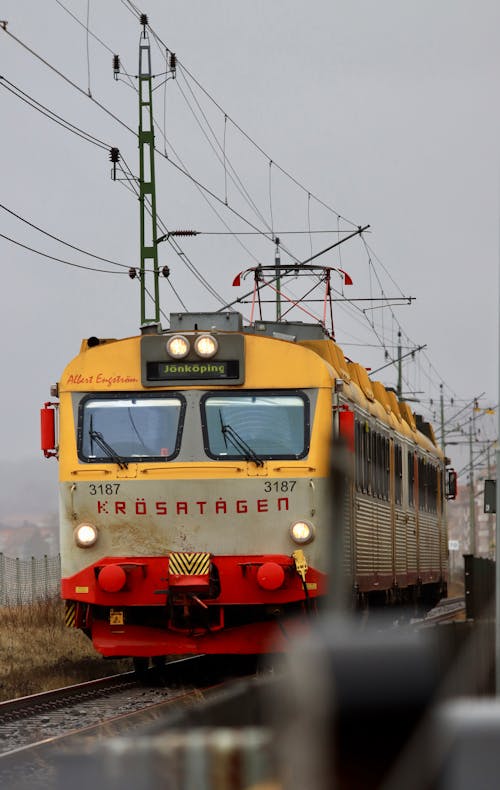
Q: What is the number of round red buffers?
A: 2